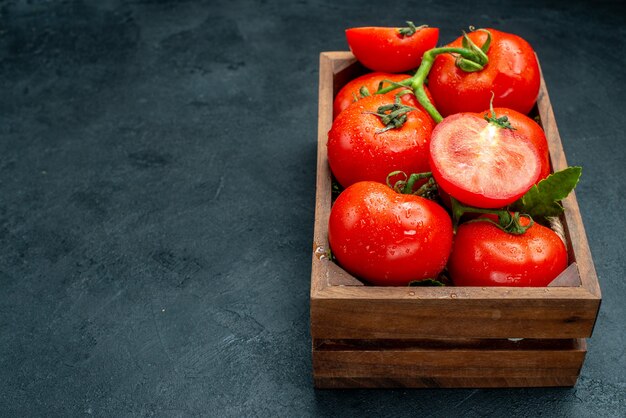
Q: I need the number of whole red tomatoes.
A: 6